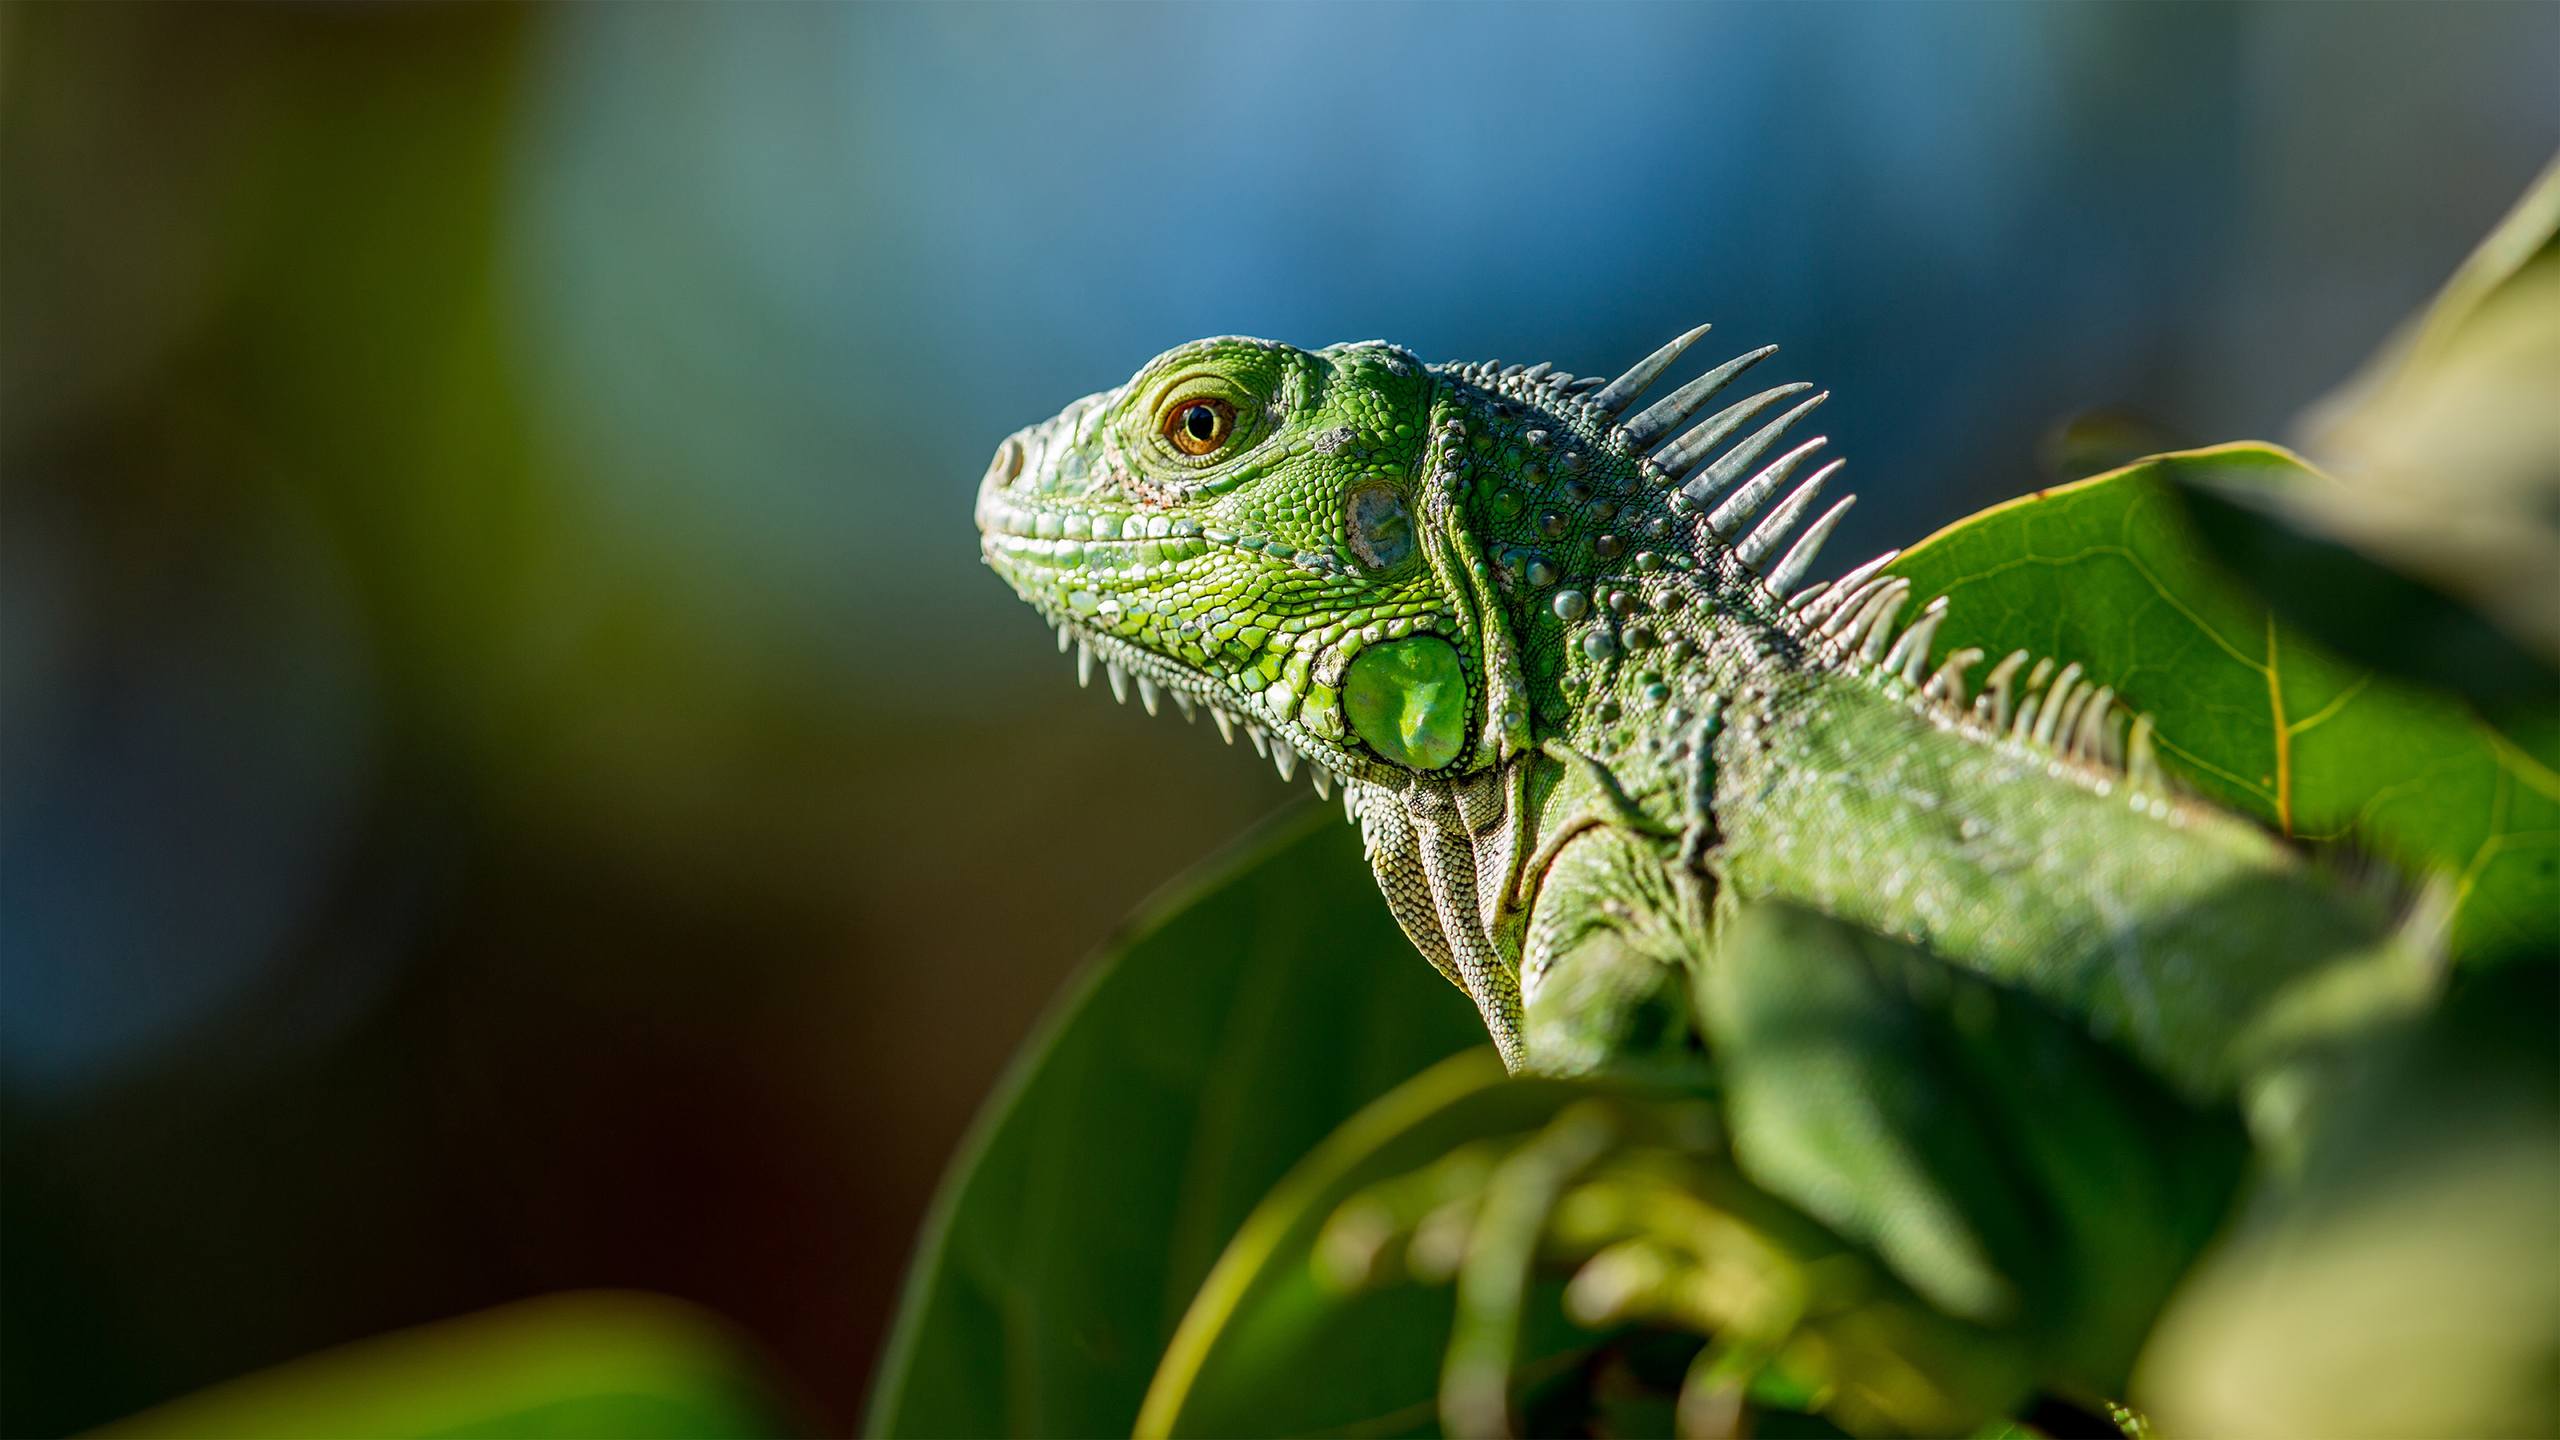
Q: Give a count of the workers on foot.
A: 0